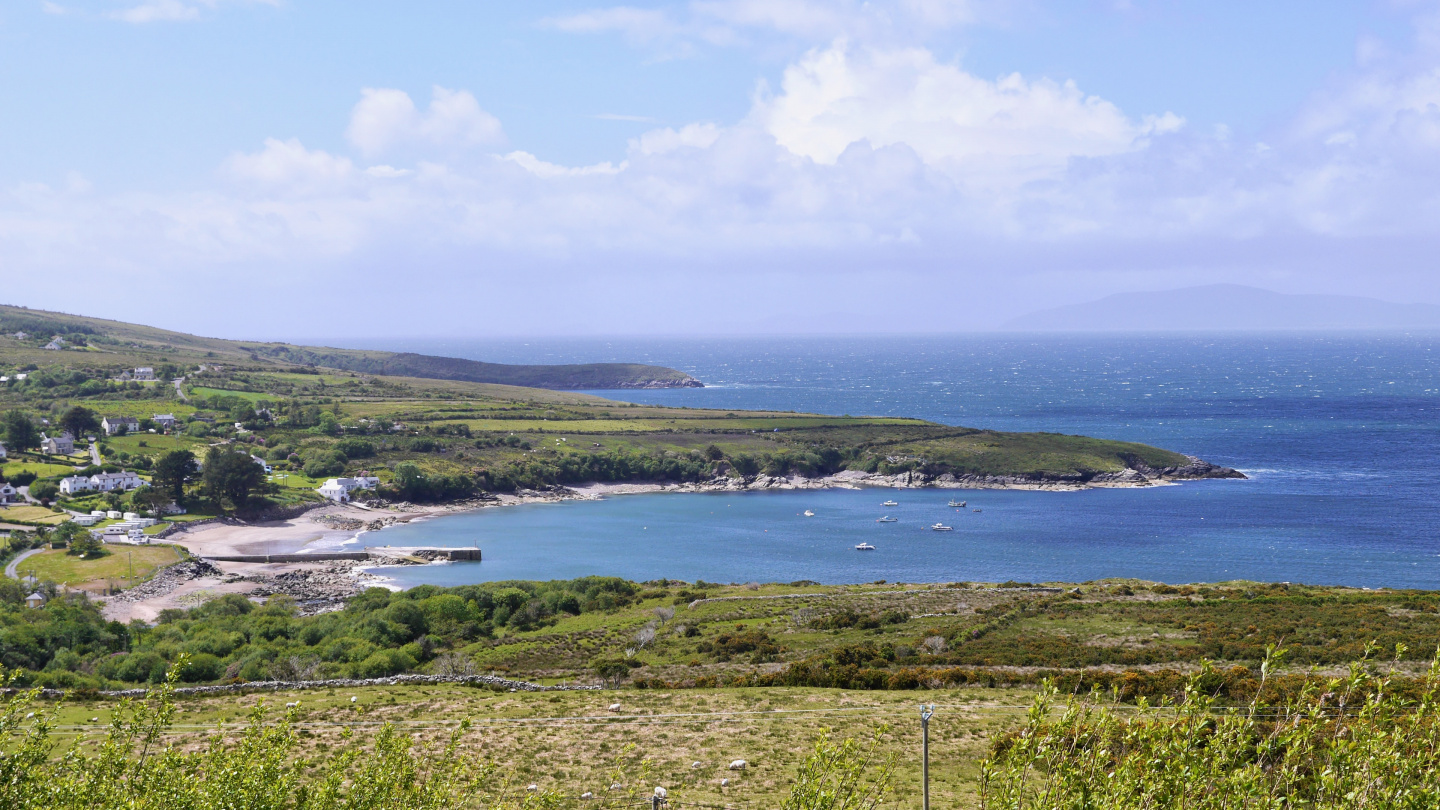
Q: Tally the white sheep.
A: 12